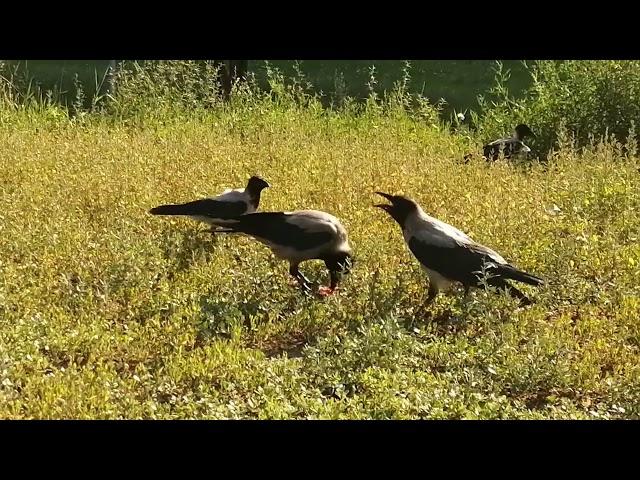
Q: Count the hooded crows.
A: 4